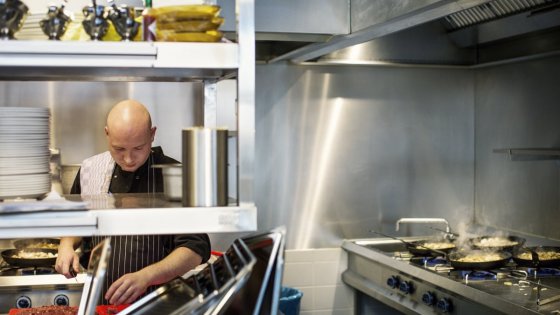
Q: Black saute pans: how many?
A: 6